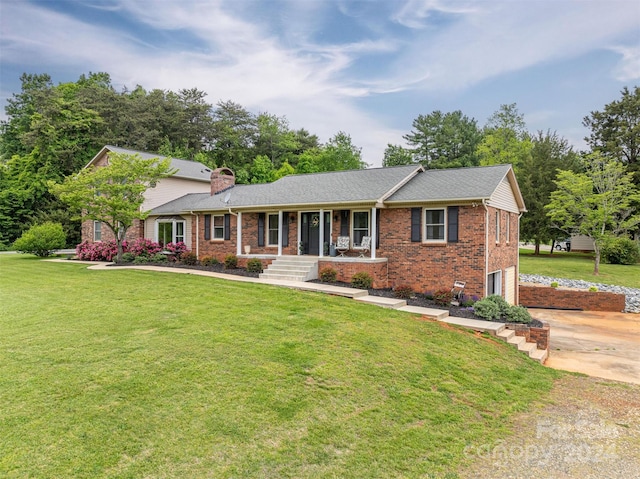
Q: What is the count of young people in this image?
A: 0